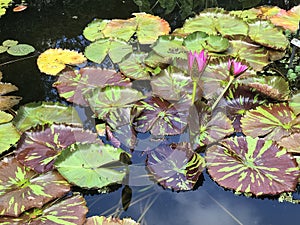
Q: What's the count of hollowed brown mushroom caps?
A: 0